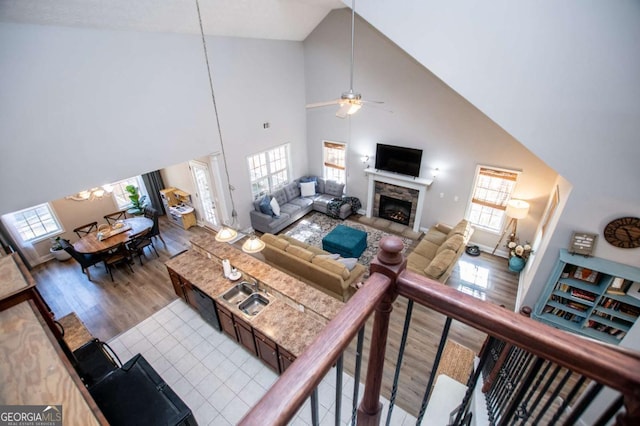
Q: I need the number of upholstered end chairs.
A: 2